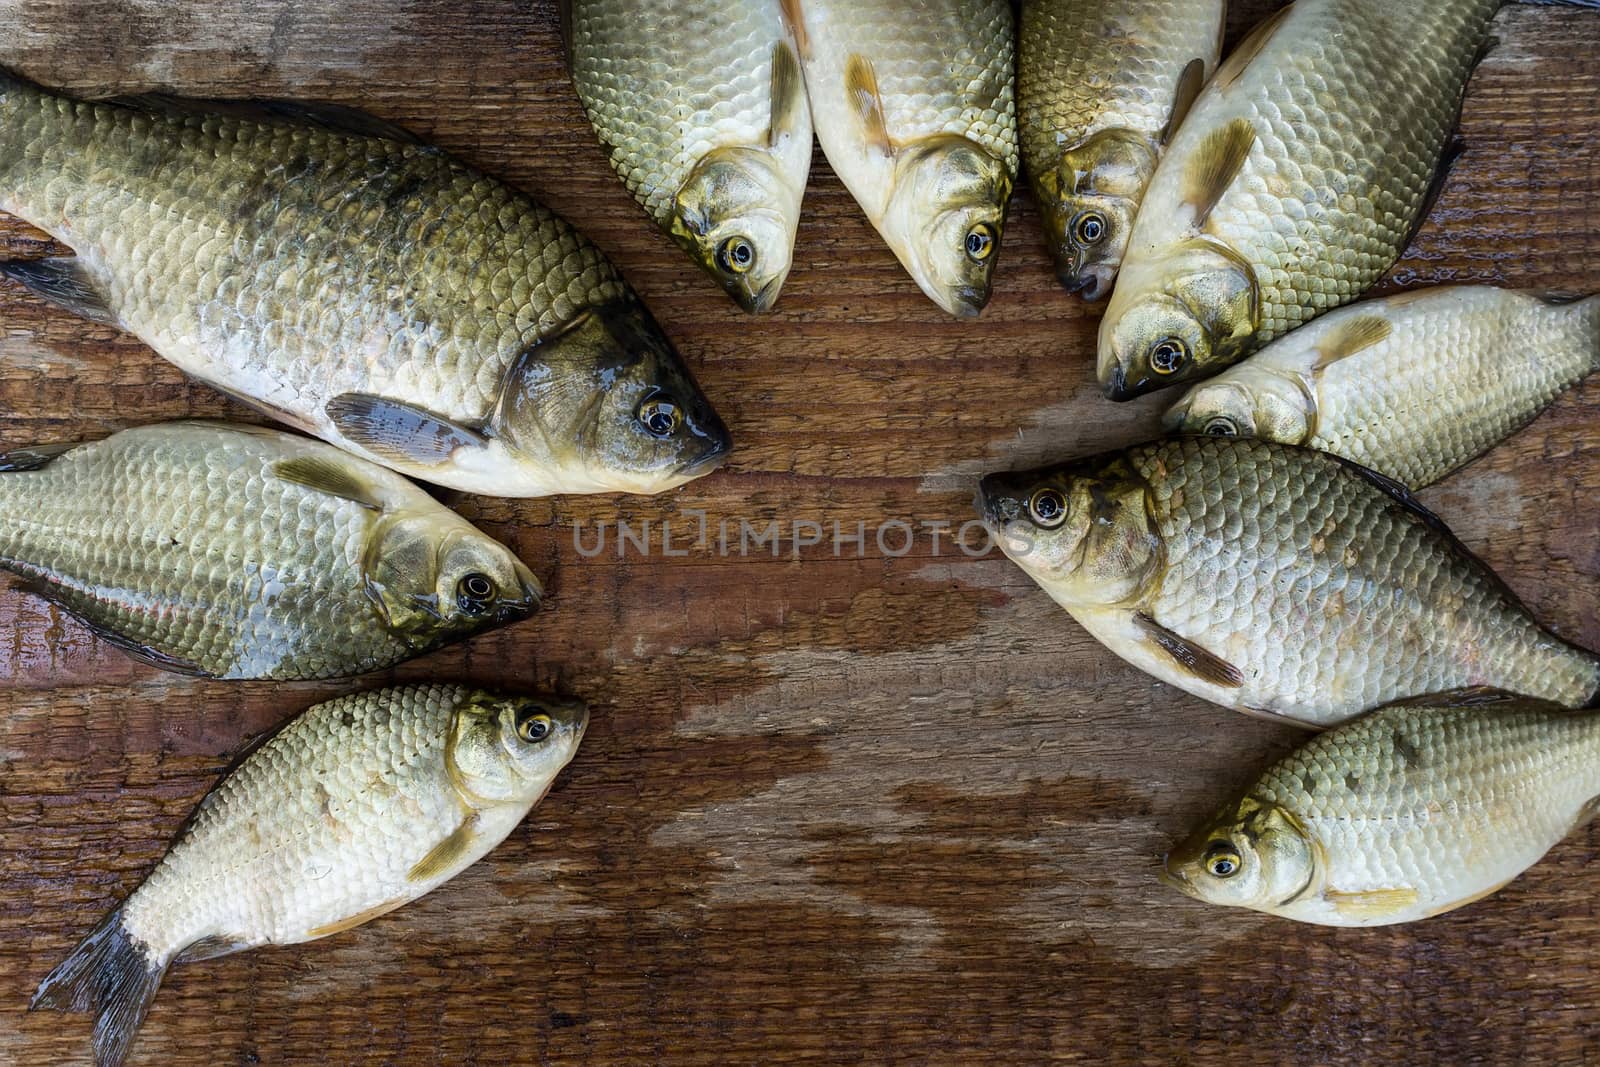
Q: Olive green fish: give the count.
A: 10